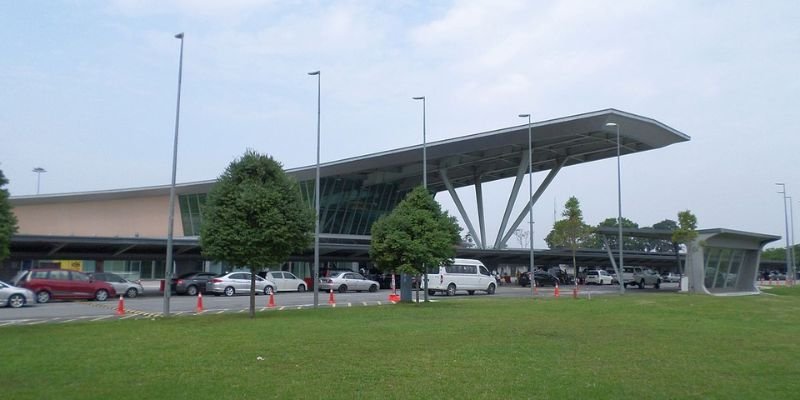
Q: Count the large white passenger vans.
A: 1